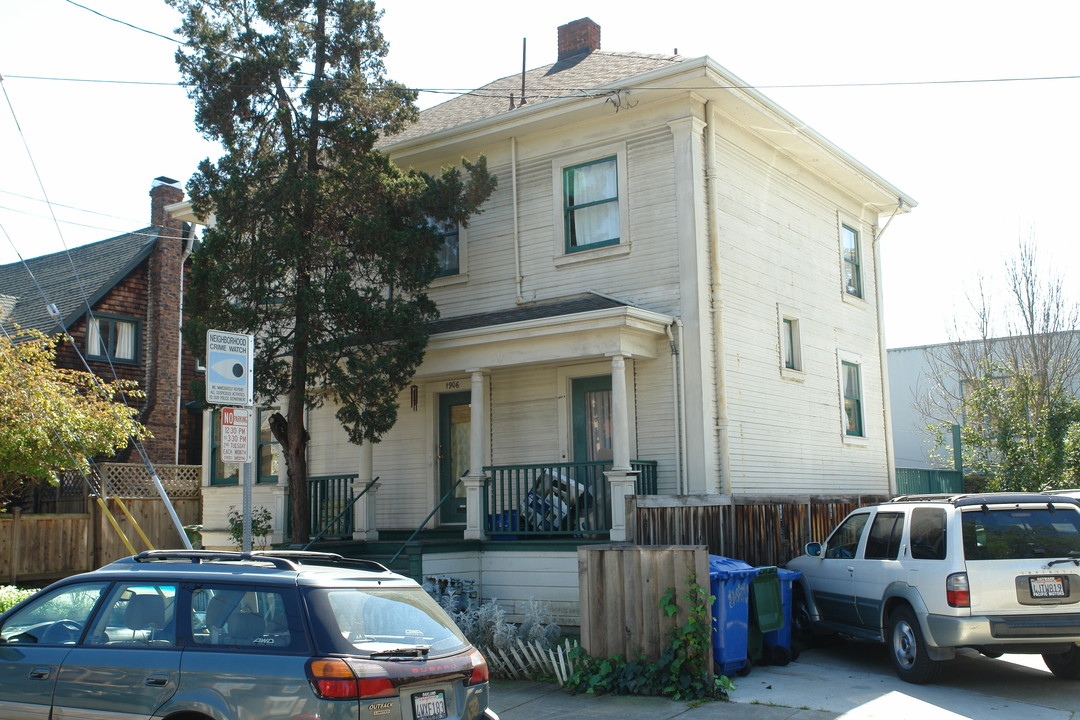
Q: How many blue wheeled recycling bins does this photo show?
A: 2